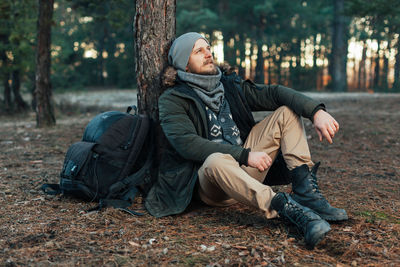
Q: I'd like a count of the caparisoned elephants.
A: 0